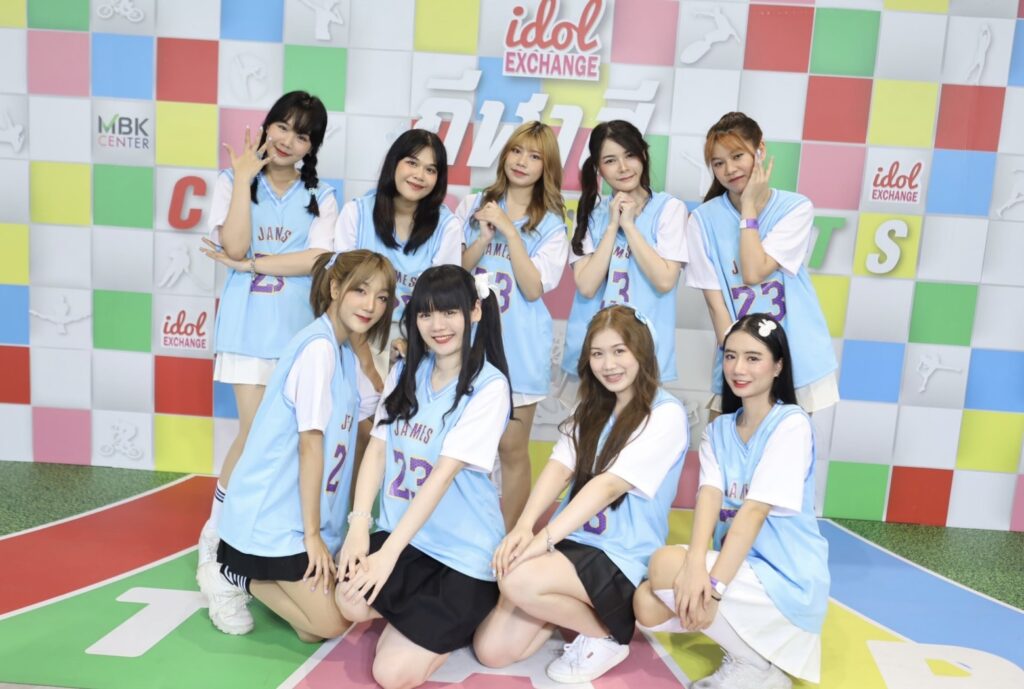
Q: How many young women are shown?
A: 9